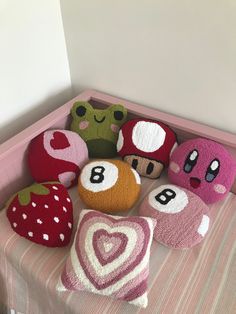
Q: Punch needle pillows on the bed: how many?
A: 8